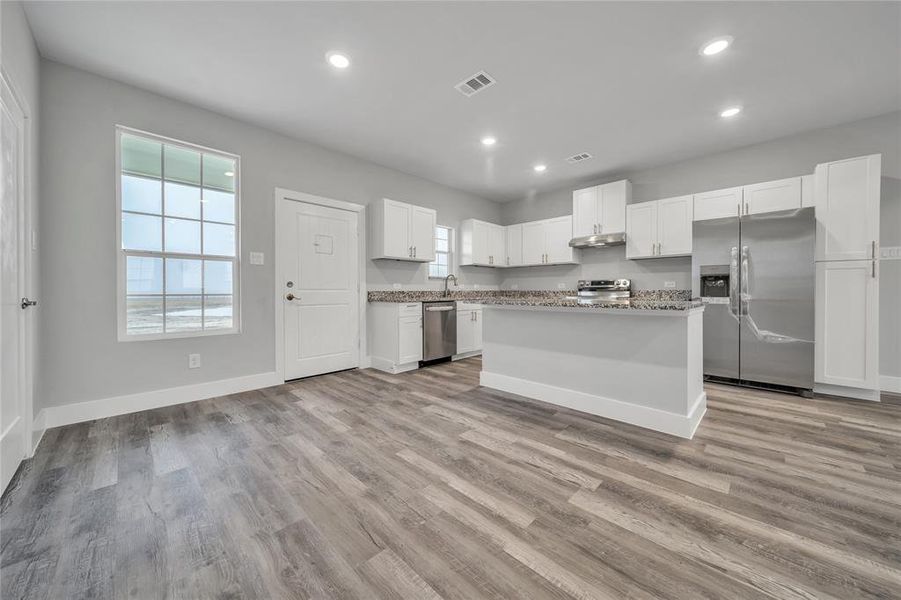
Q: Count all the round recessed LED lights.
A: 5